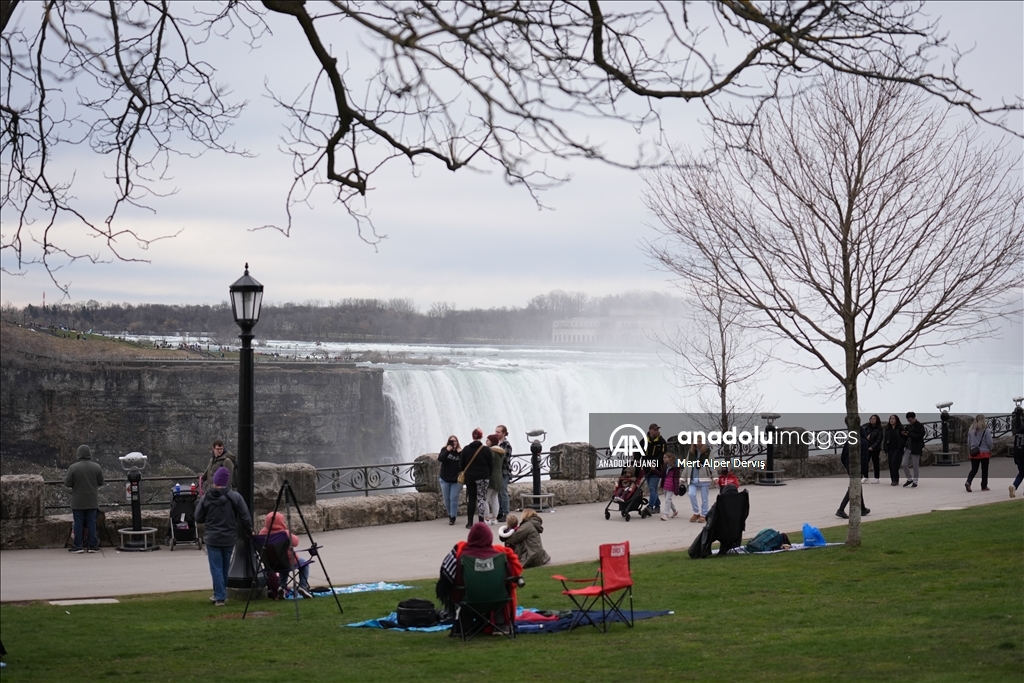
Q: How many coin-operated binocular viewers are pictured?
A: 5